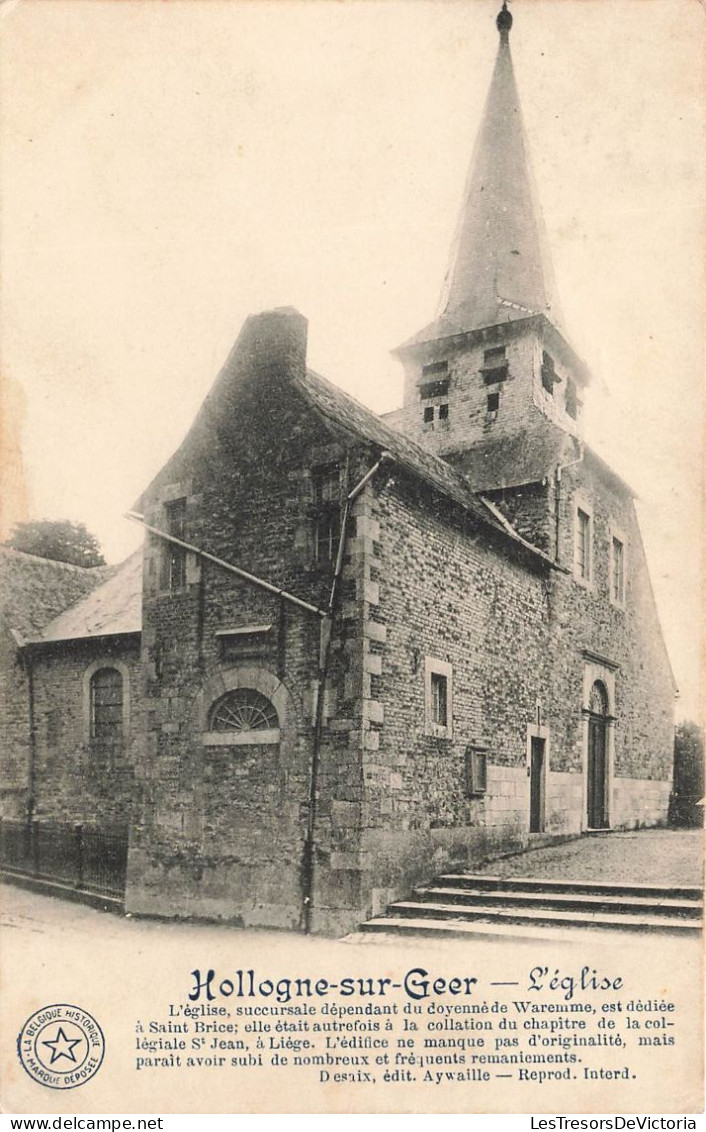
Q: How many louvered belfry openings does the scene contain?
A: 4